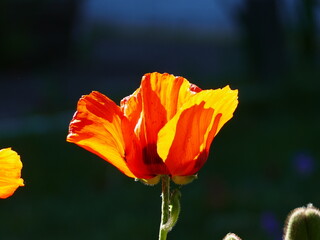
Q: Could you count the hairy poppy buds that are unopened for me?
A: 2